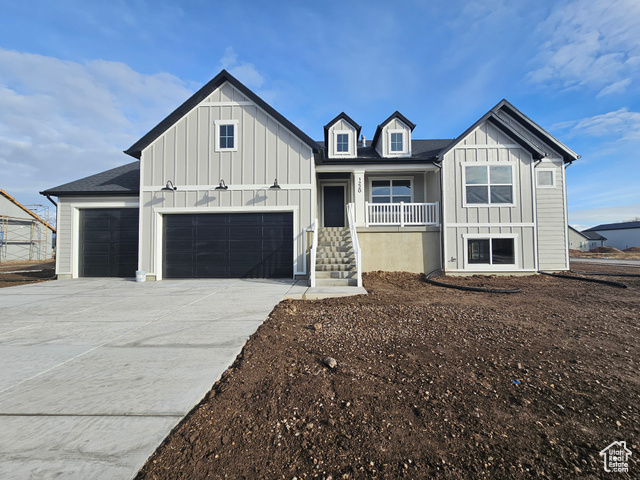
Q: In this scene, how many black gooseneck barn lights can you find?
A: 3